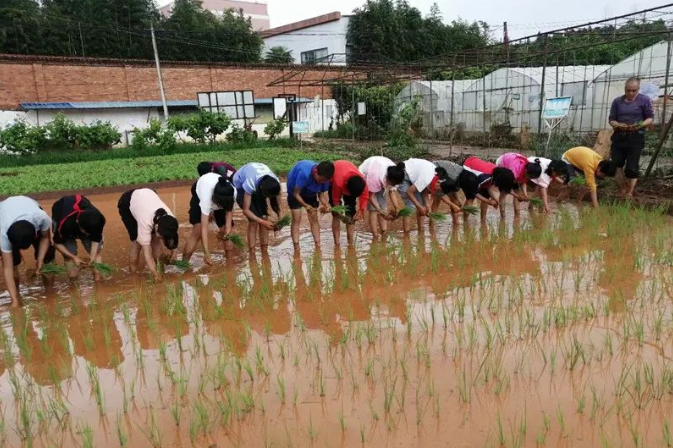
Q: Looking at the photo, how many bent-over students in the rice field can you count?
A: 15